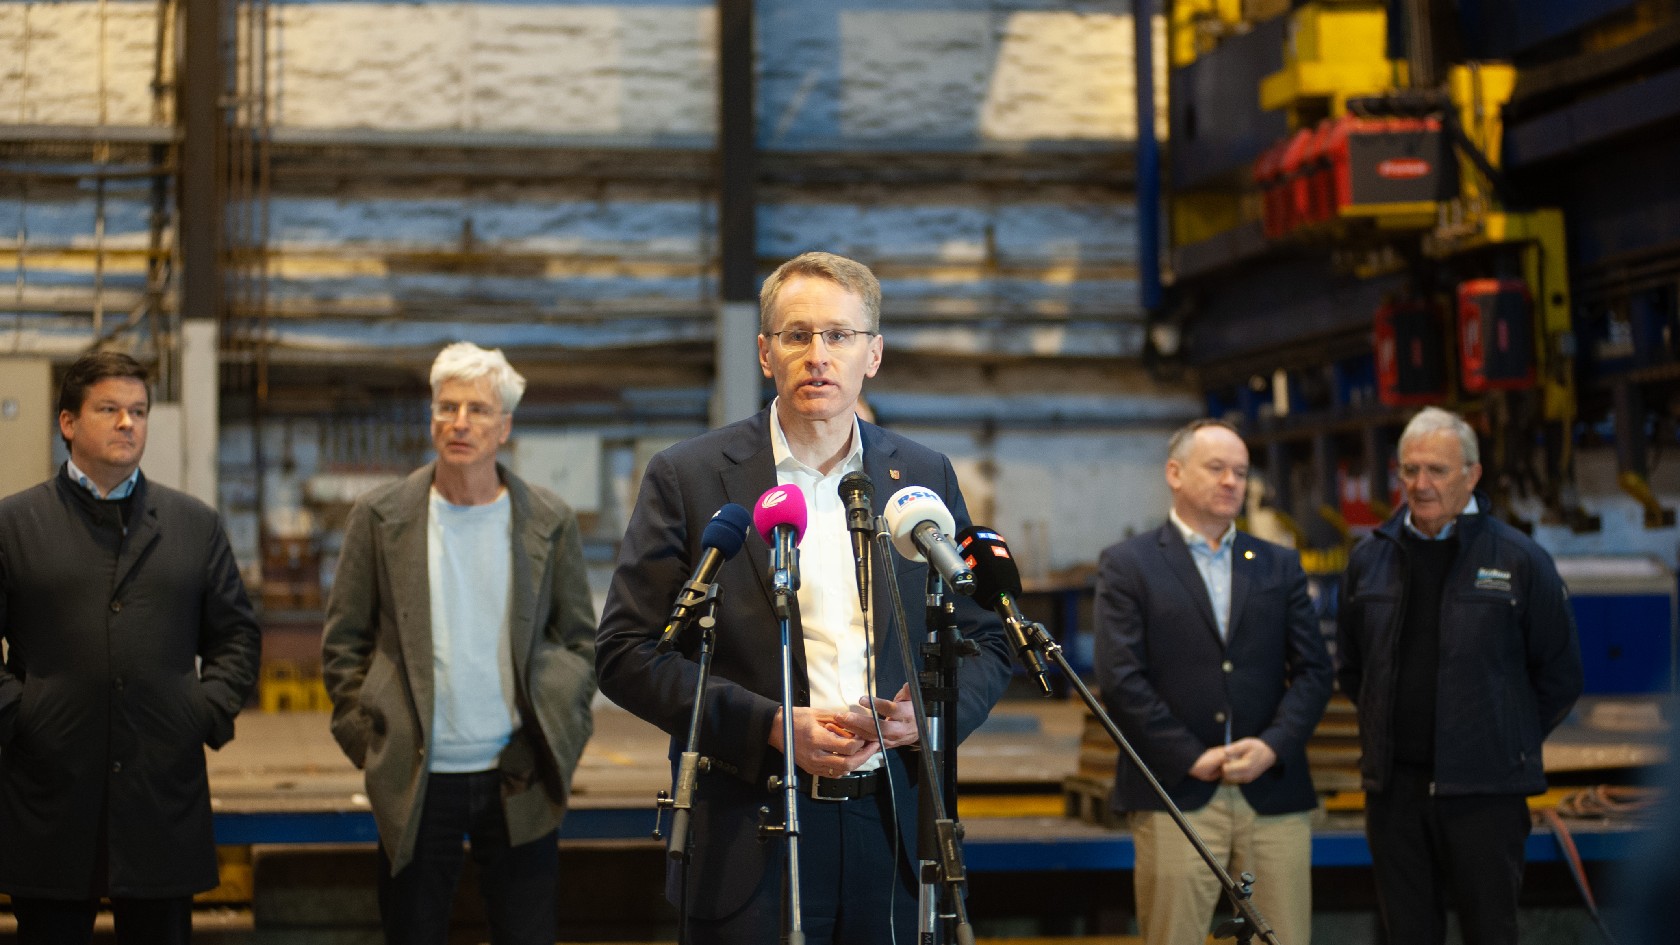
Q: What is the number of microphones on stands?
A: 5